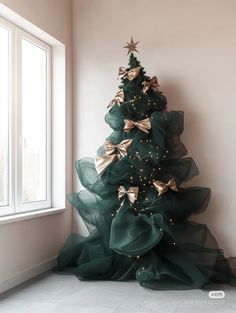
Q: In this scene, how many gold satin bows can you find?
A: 7